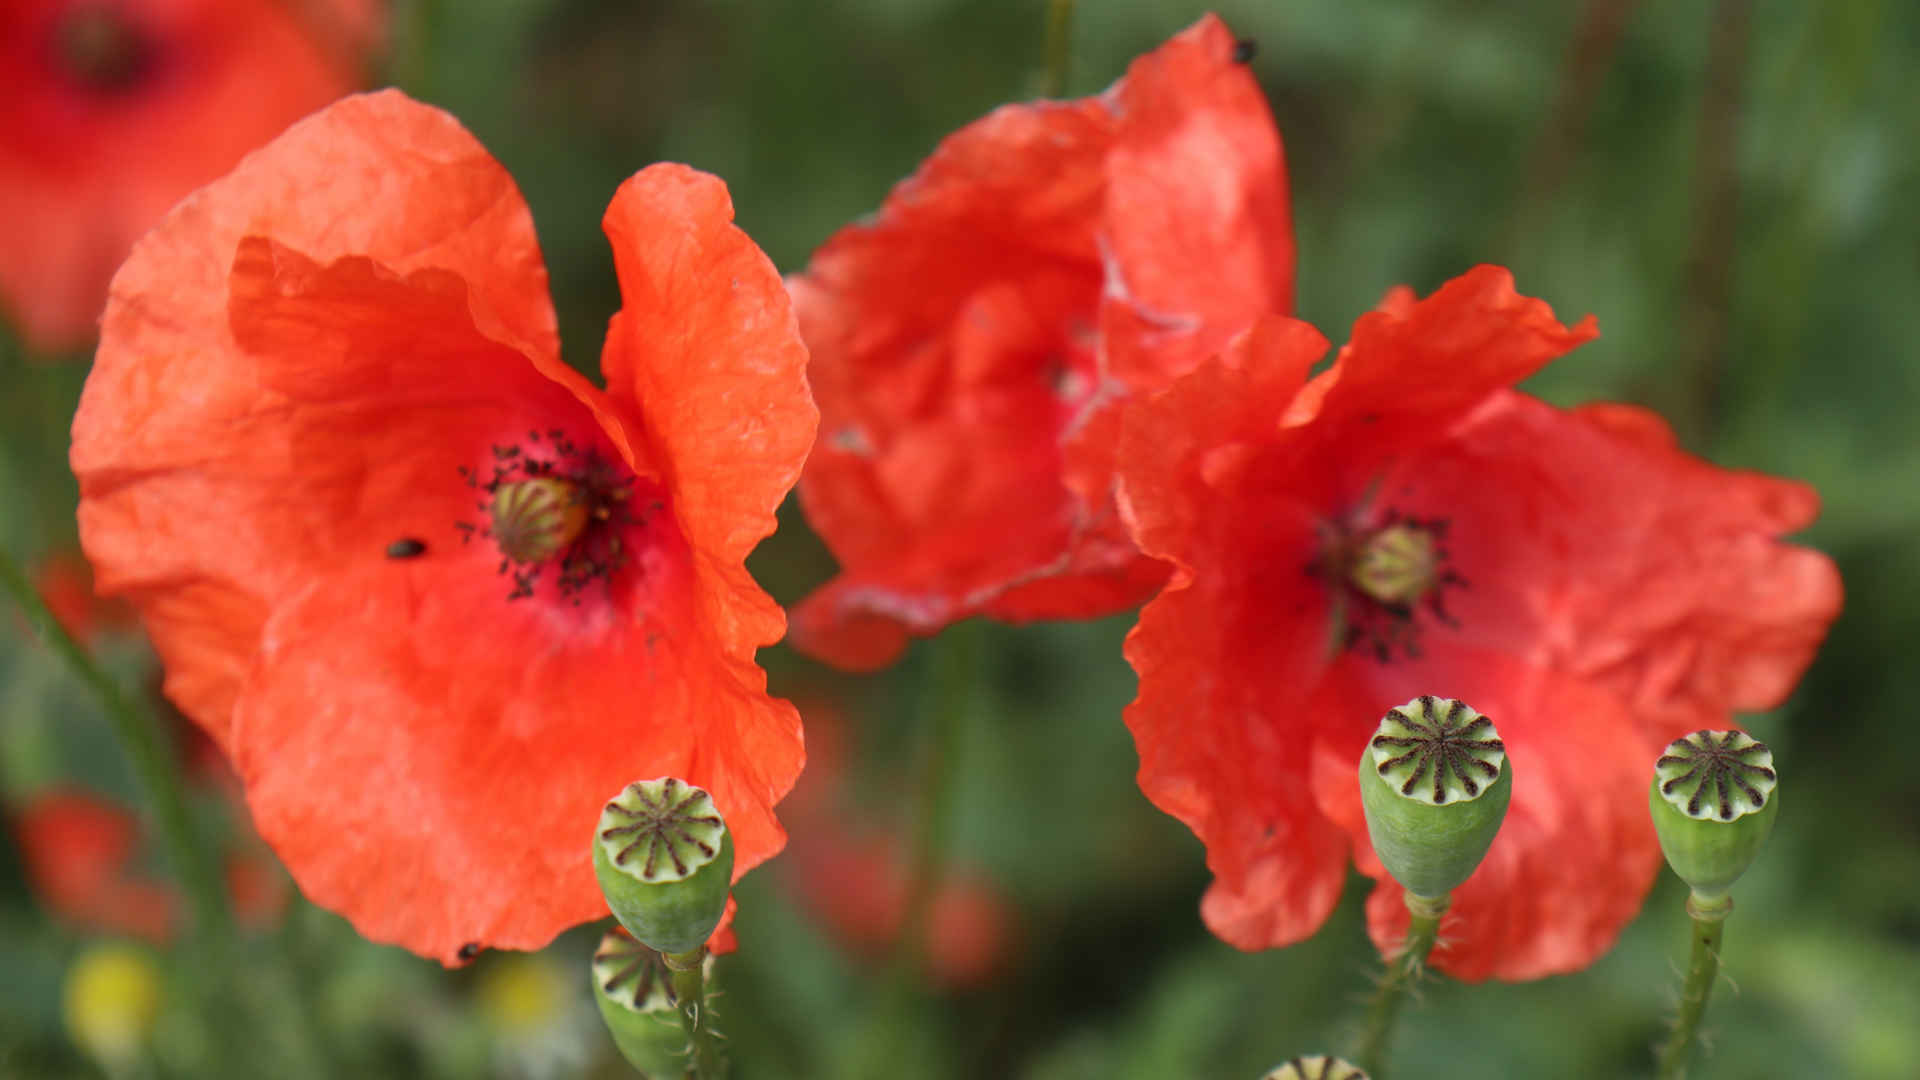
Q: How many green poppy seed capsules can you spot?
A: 5